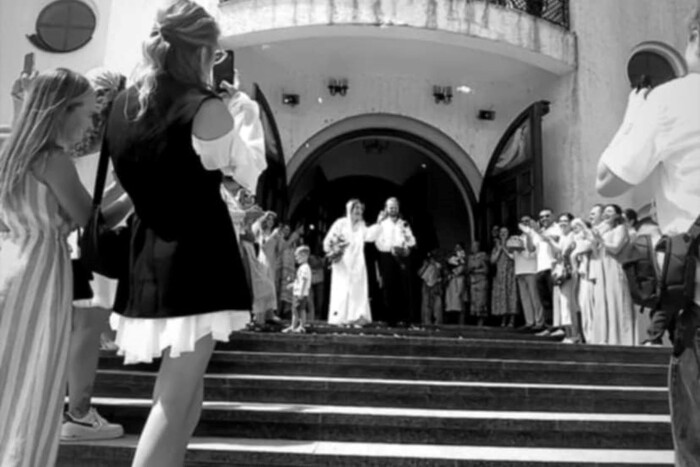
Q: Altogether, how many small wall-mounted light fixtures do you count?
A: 4